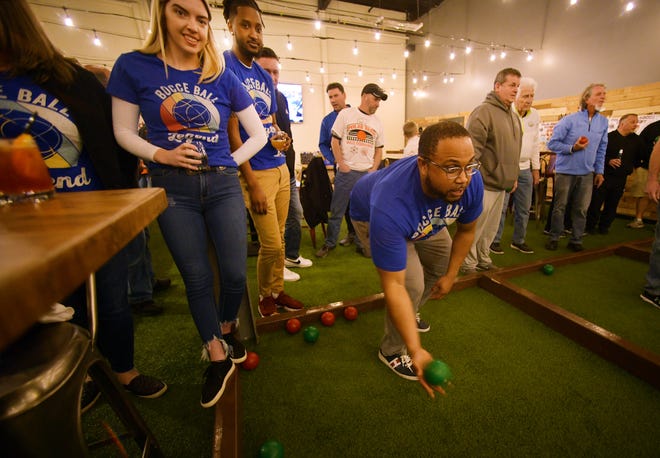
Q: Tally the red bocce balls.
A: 5